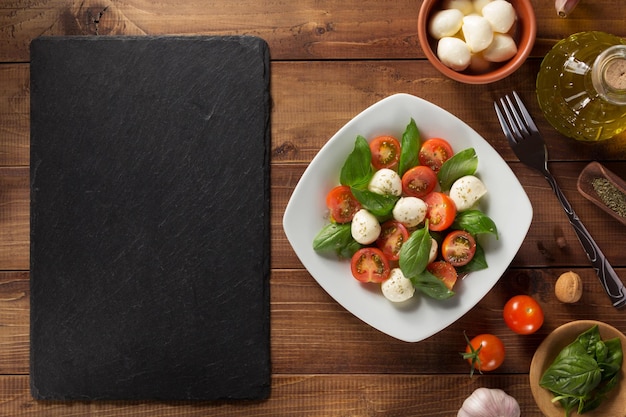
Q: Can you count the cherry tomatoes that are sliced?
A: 9